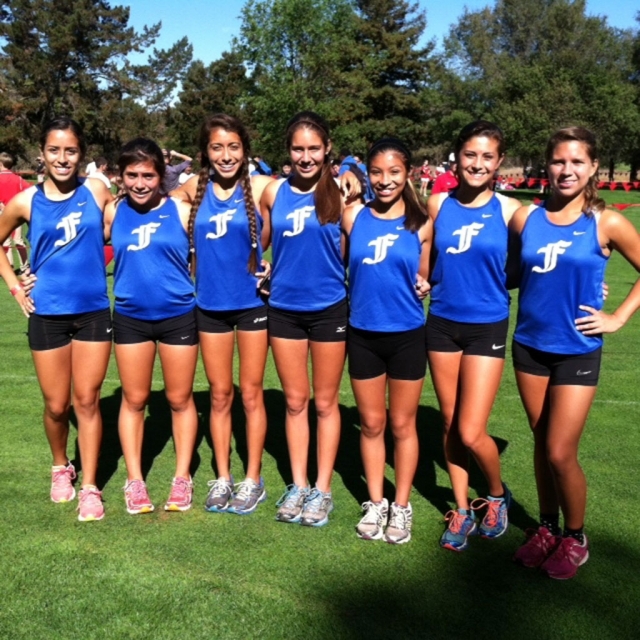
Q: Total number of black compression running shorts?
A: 7